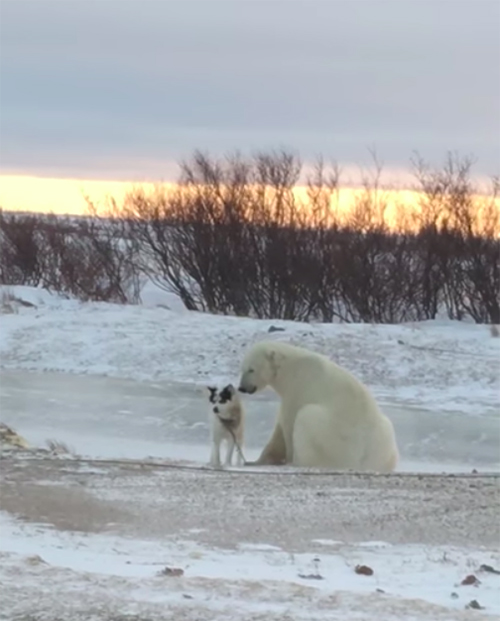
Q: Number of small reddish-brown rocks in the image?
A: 3